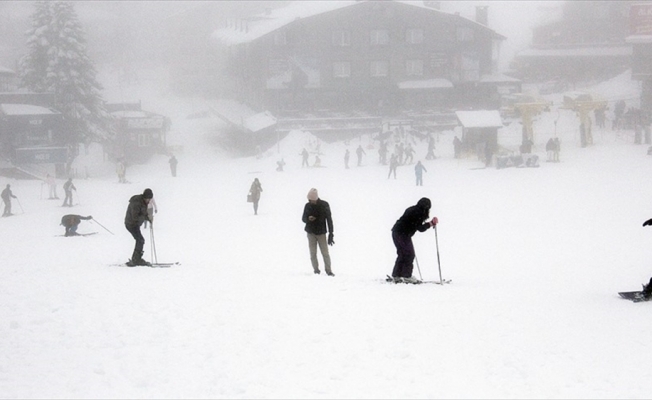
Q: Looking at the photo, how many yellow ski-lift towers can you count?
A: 2